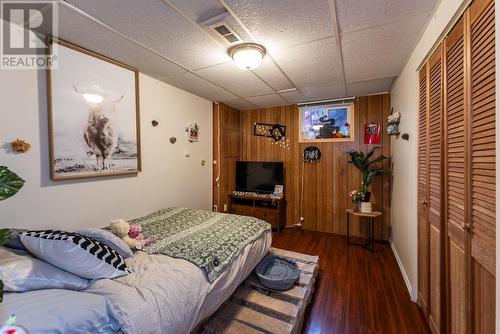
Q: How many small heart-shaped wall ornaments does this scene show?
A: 2